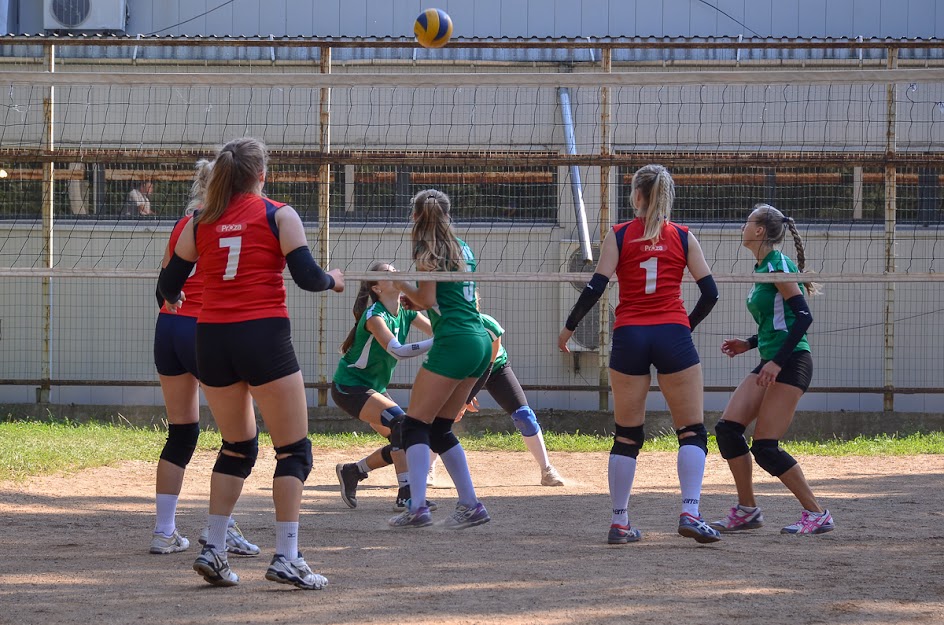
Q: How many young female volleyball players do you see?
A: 7